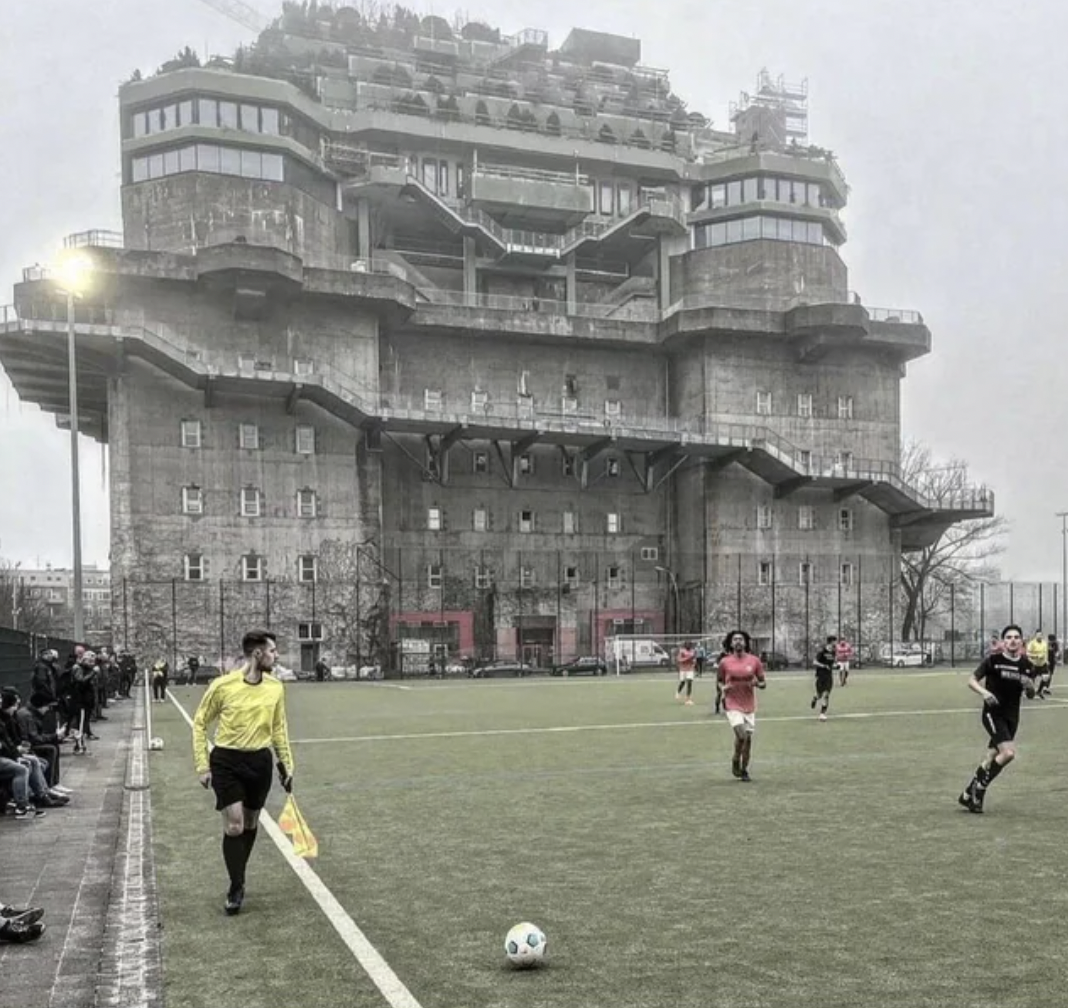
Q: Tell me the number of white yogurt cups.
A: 0